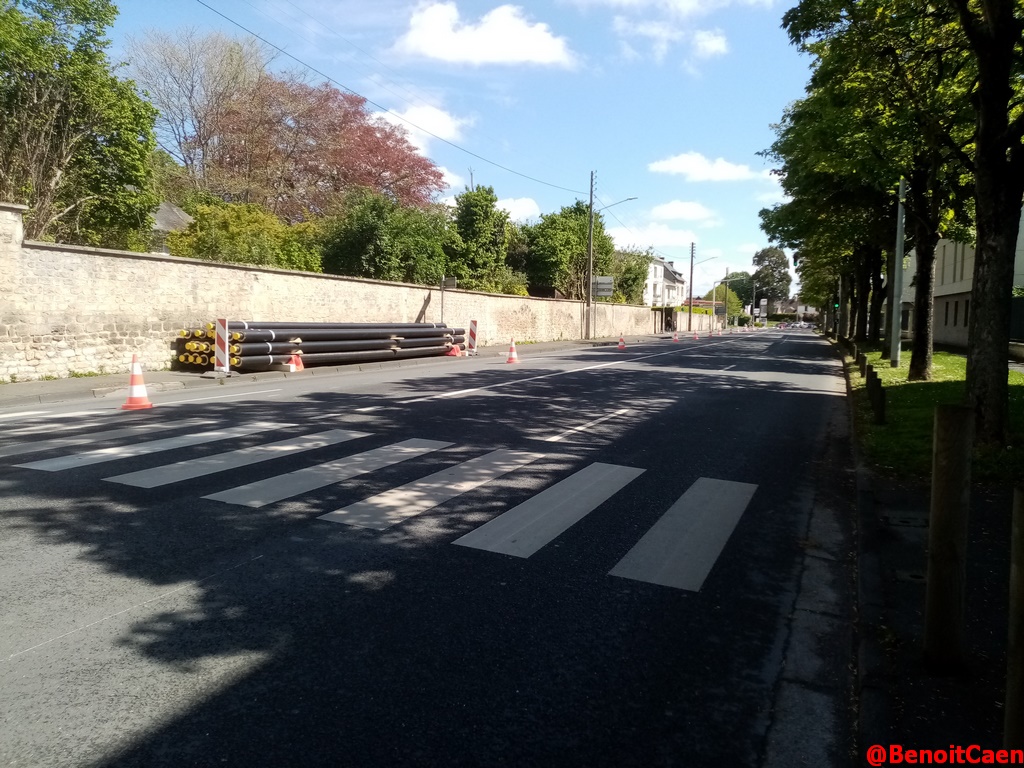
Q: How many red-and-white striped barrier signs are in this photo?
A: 2